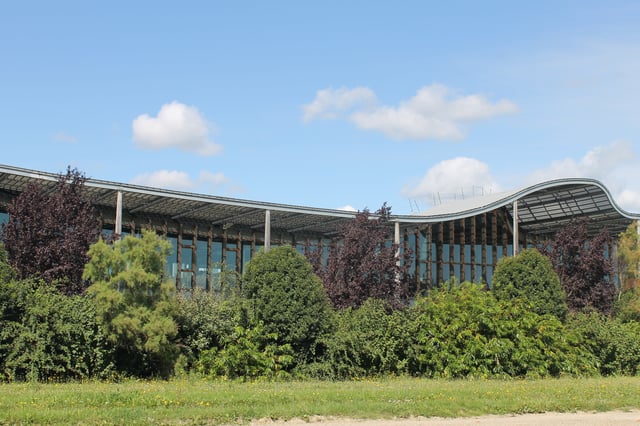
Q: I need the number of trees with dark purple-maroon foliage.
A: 3